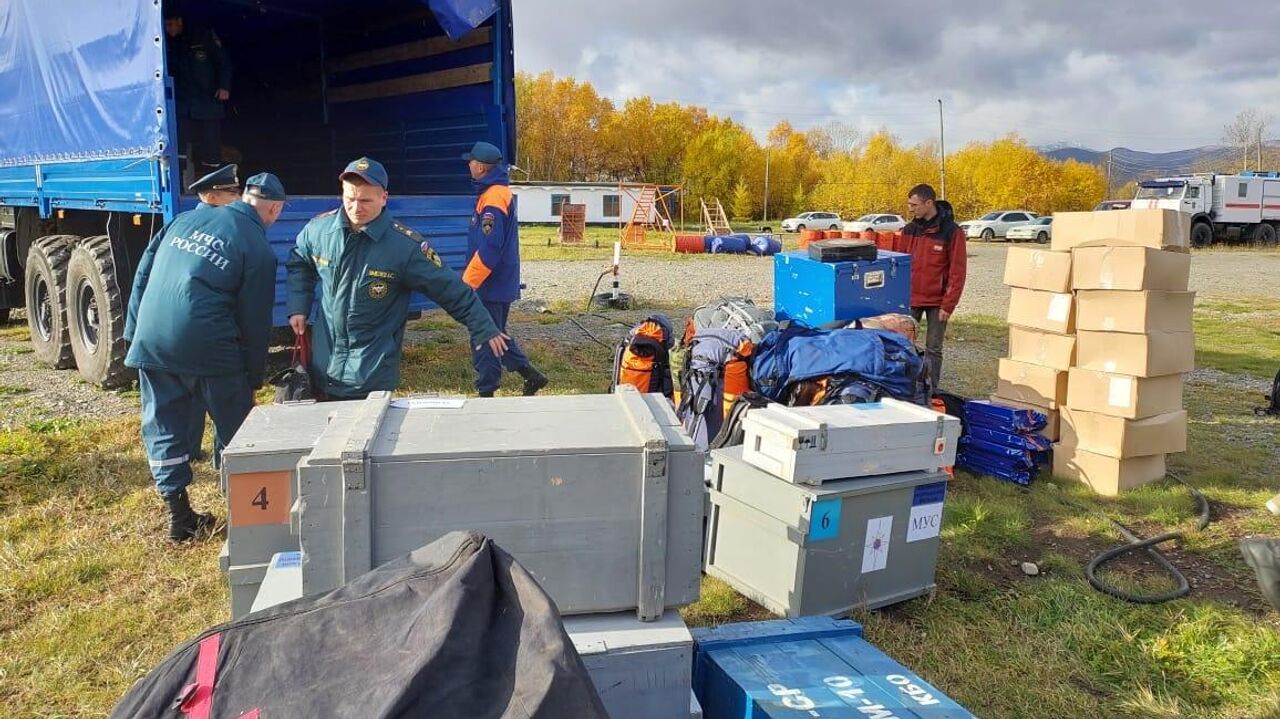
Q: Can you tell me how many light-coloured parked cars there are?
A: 4